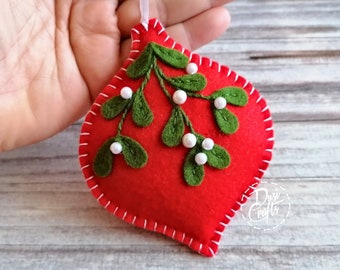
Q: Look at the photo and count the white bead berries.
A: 8